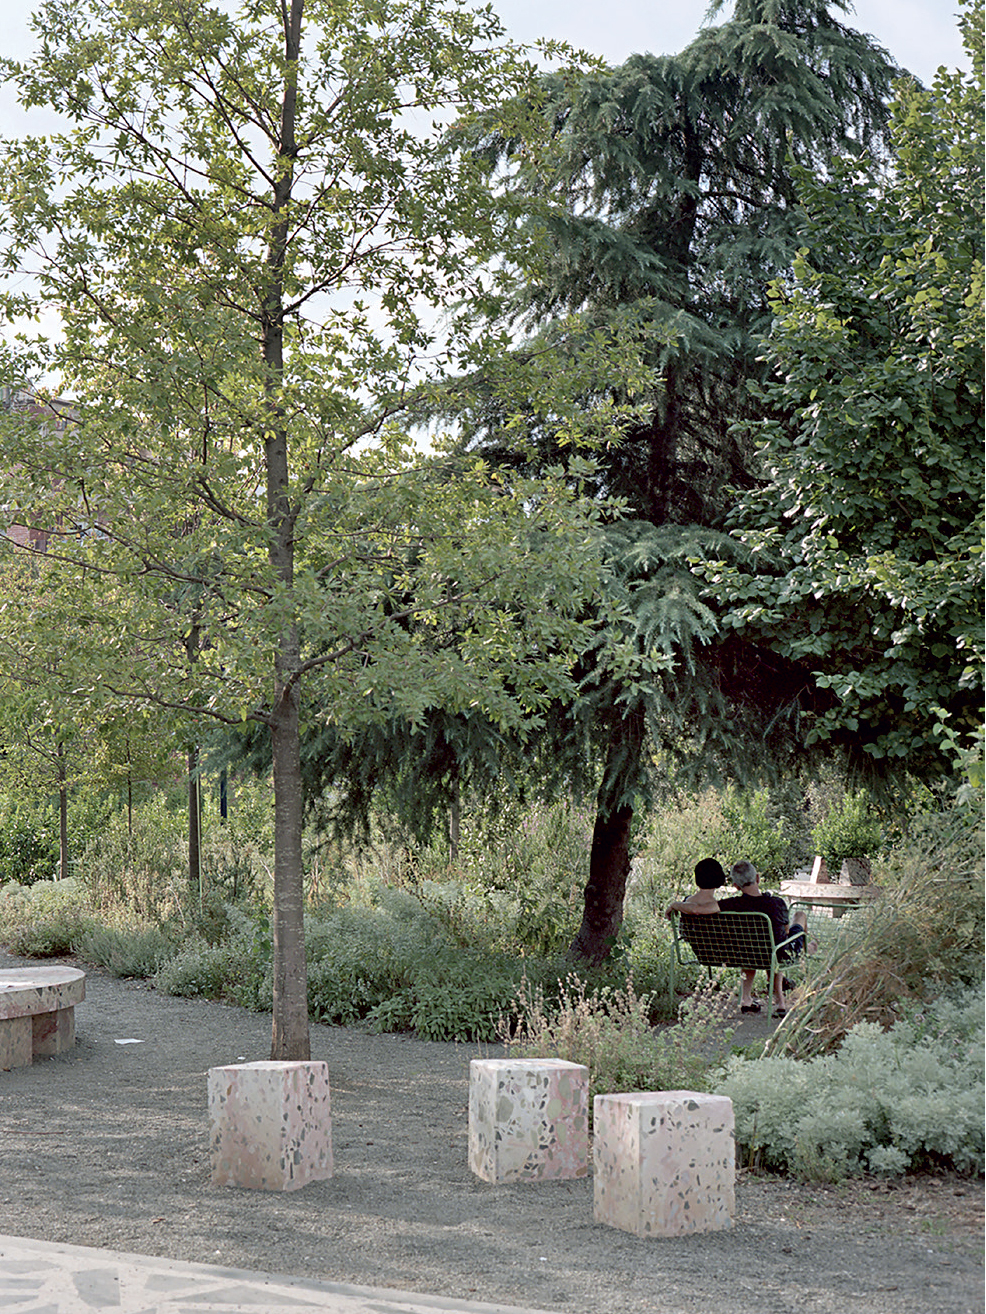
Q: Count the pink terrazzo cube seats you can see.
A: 3